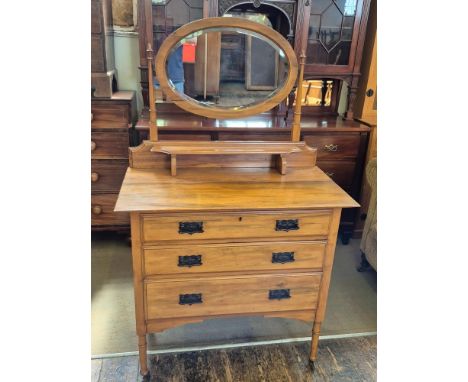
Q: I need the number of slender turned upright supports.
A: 2